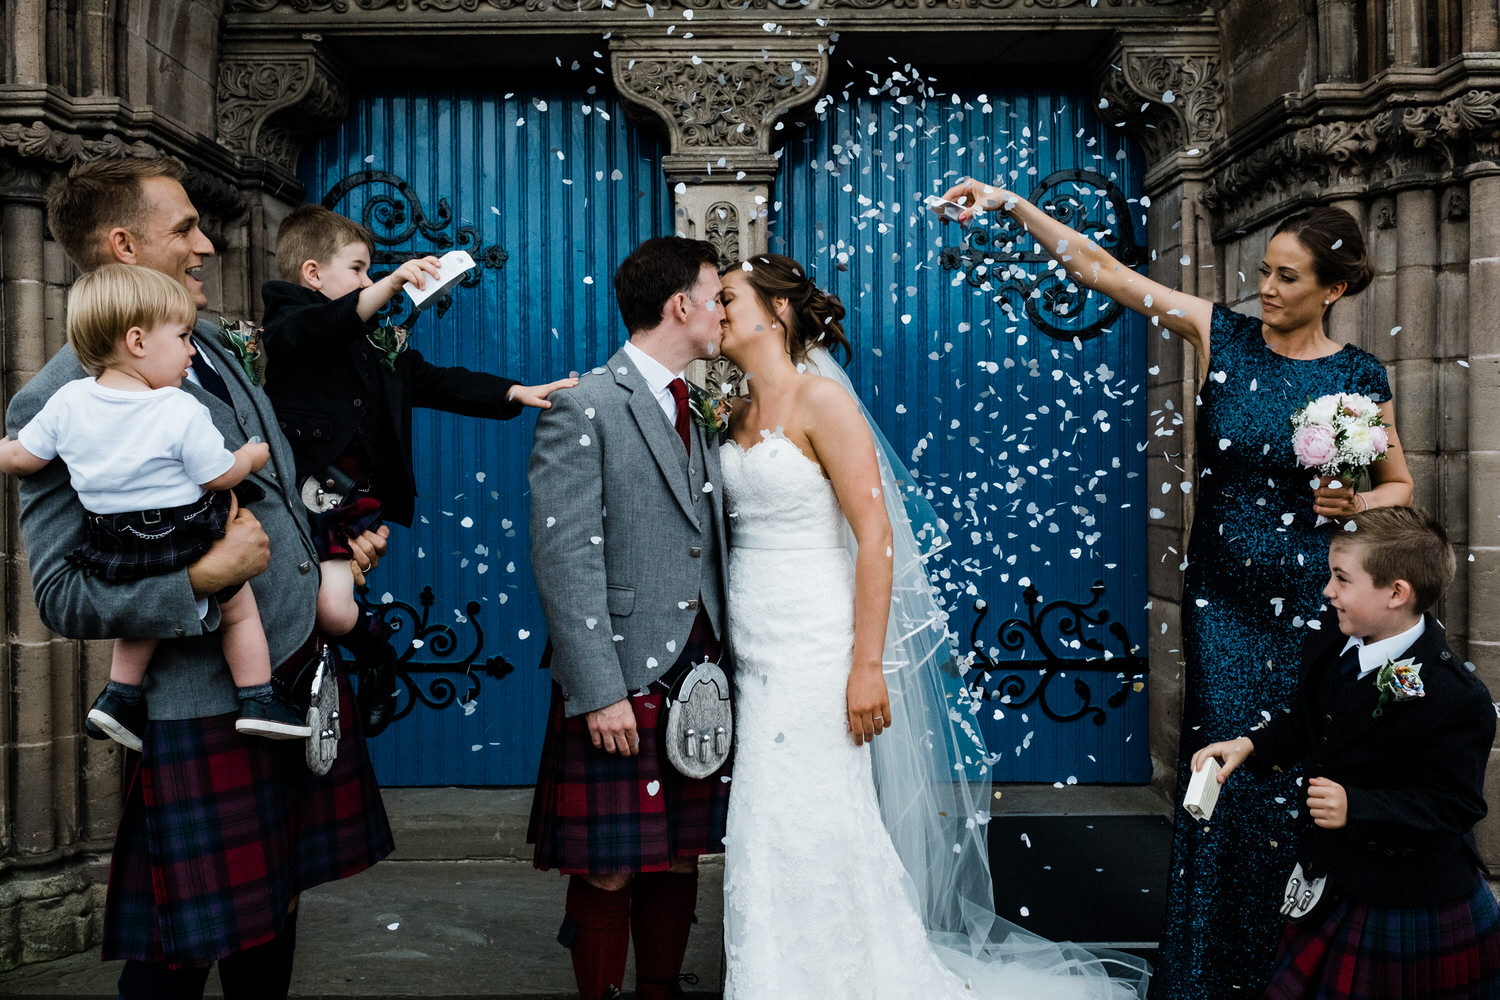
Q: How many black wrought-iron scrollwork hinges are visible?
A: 4